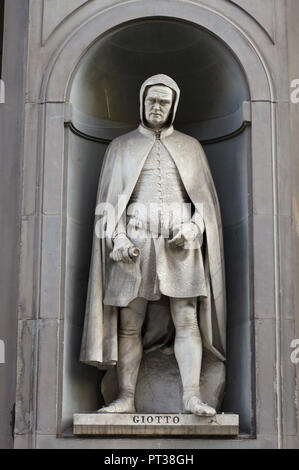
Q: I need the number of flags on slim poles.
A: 0